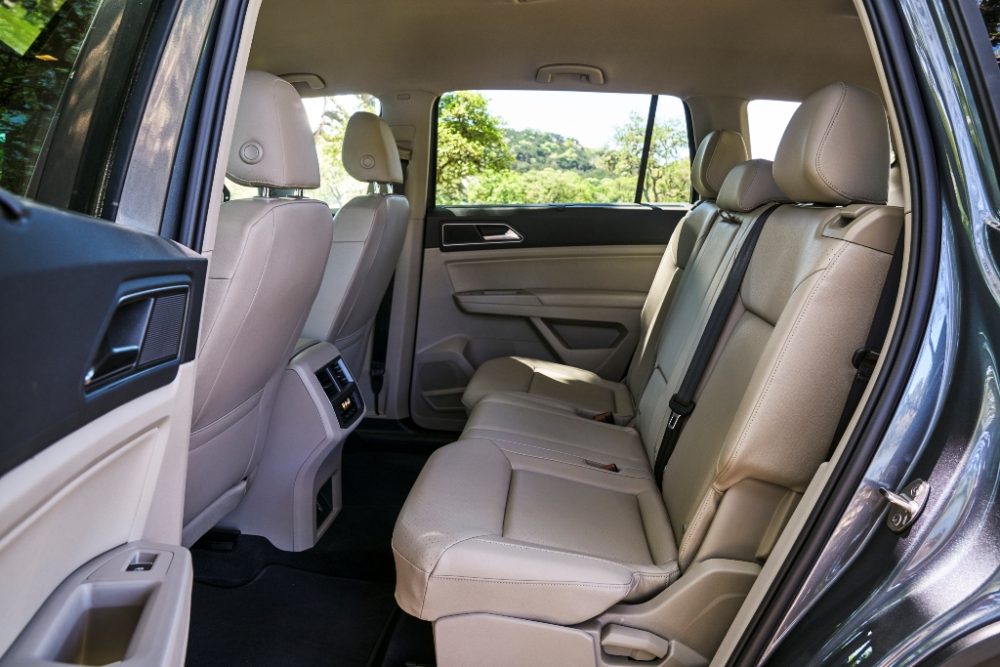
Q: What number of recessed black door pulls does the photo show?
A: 2